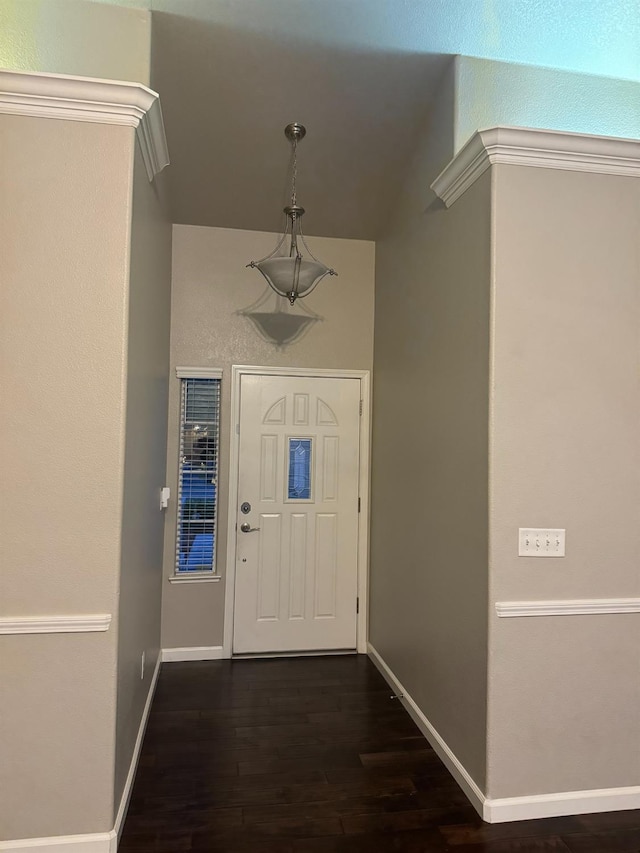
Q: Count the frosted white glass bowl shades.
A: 1